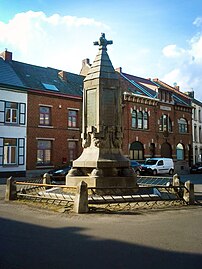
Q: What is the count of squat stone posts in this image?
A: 5